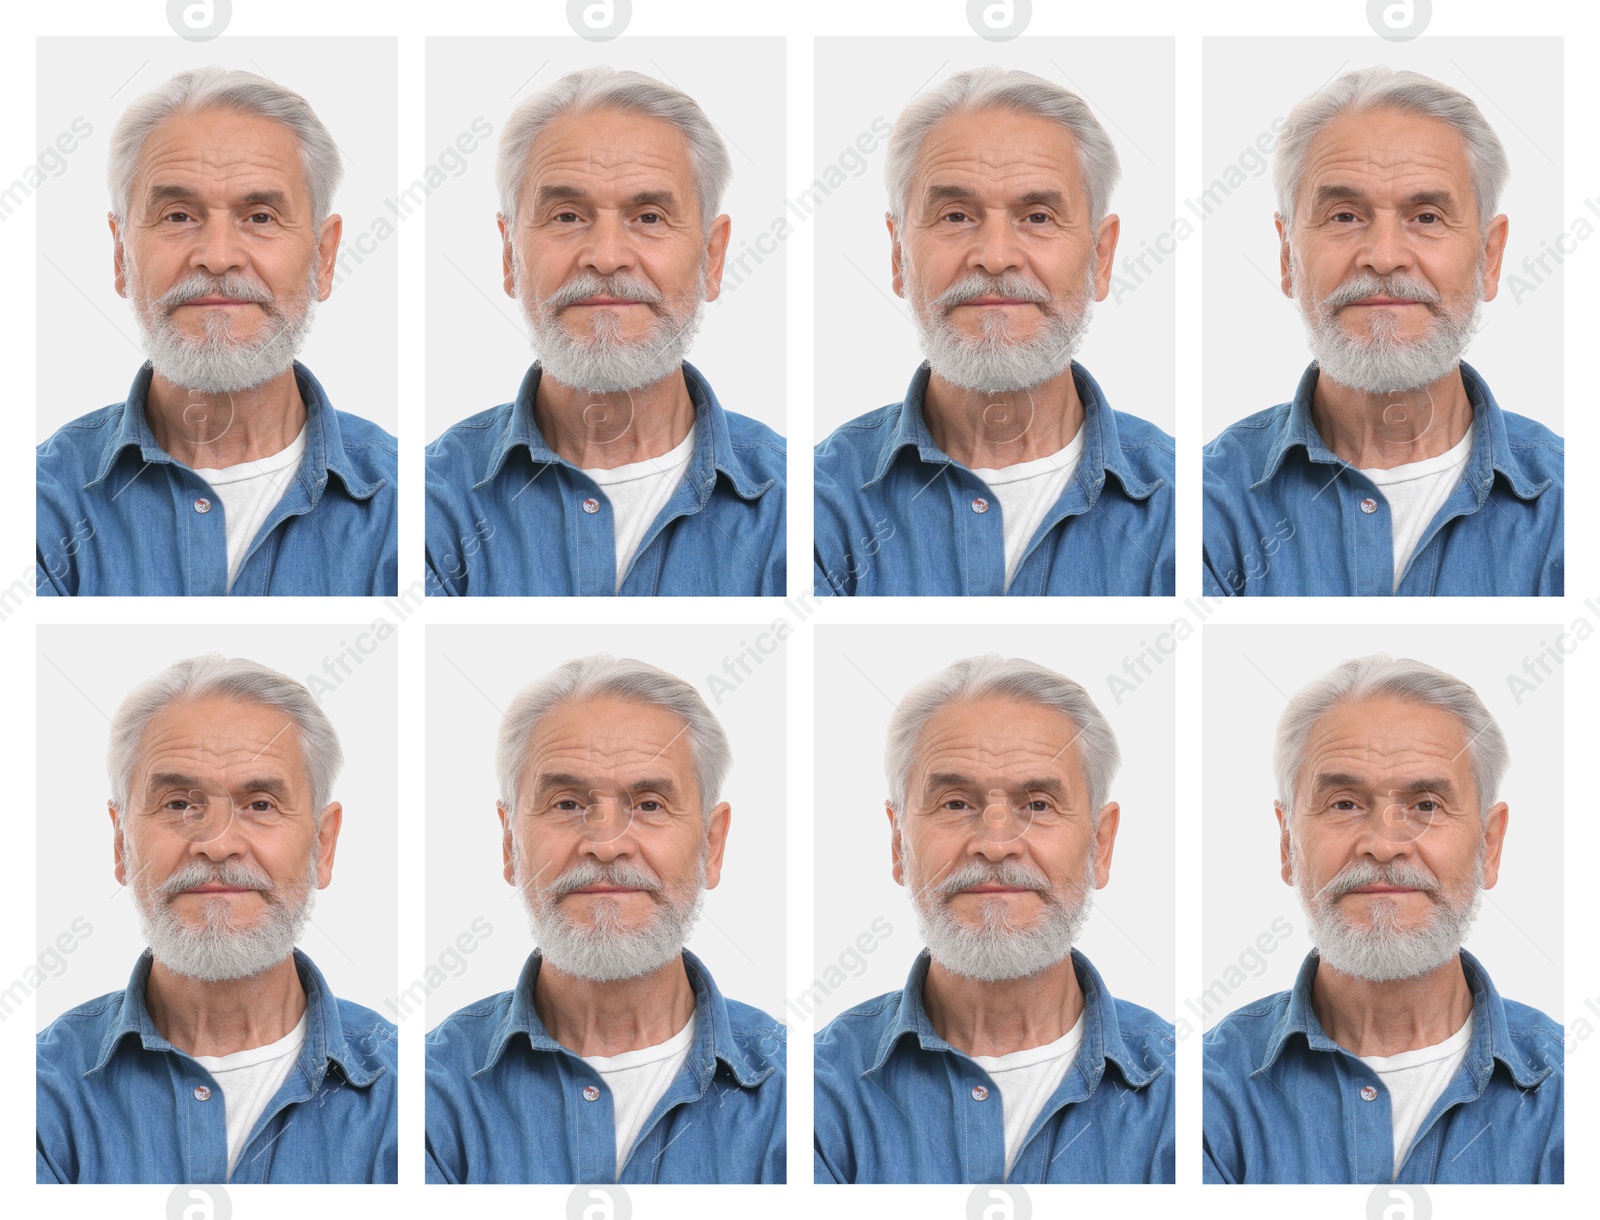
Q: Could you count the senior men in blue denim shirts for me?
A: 8